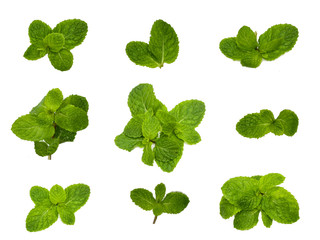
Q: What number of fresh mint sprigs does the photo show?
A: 9